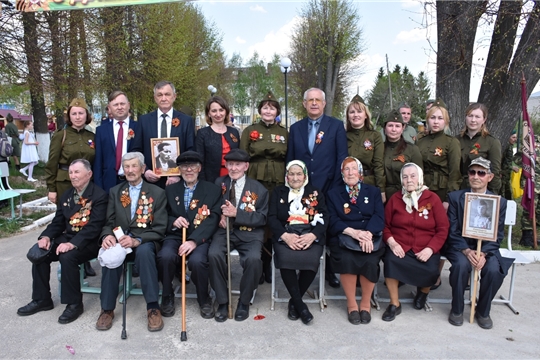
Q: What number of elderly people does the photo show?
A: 8